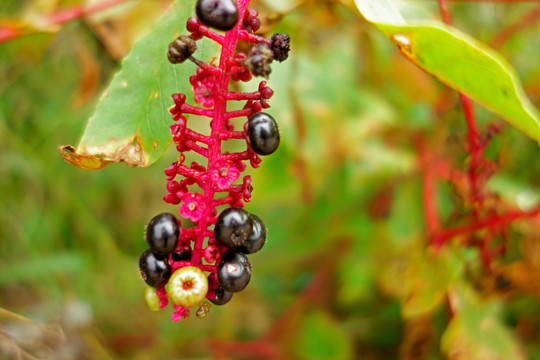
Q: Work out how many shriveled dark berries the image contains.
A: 3